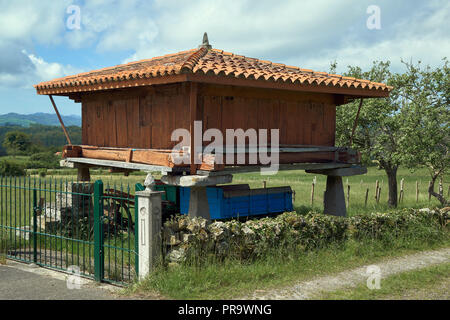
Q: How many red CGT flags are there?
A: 0